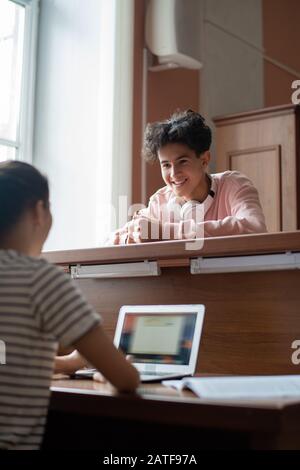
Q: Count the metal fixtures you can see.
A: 2